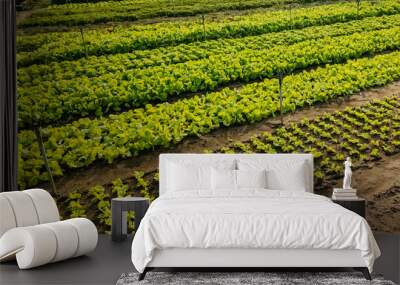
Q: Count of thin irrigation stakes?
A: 6